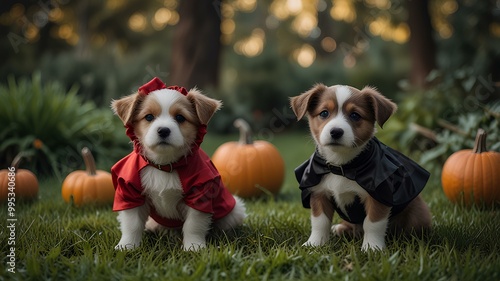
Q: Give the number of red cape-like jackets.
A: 1